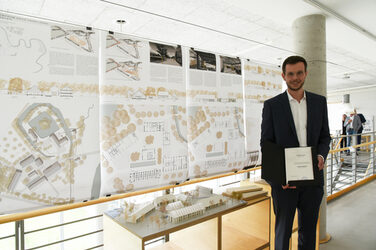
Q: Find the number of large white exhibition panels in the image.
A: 4